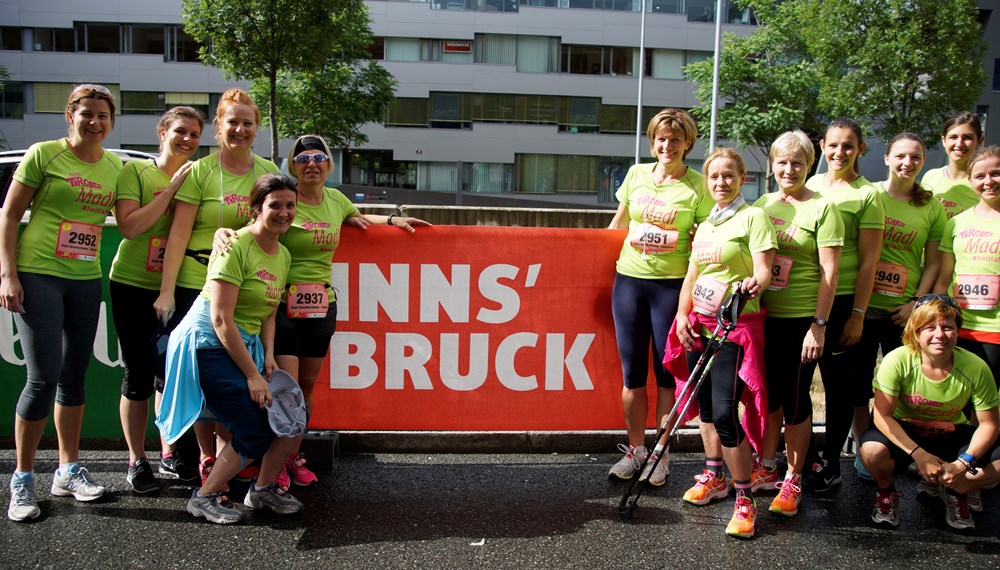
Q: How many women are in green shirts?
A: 13